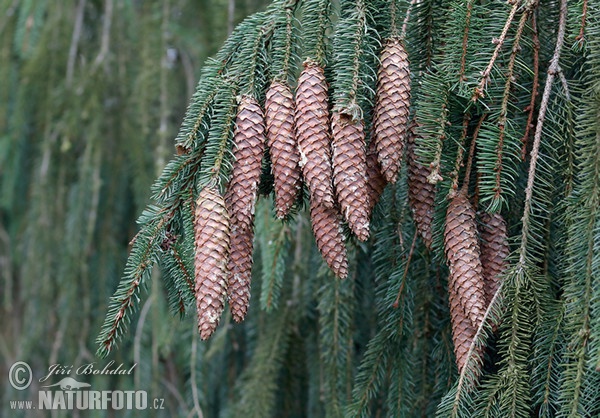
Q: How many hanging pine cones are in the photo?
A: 13